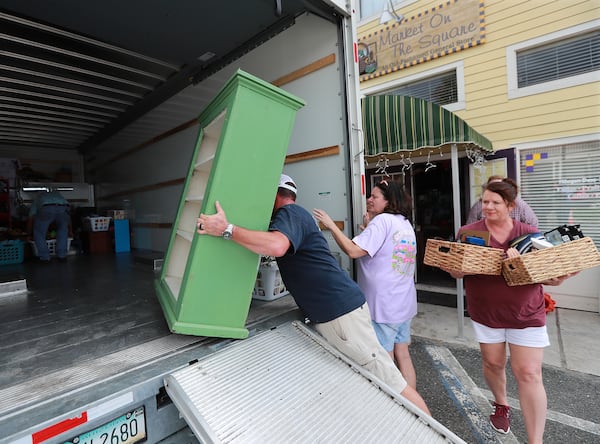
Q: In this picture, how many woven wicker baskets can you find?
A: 2